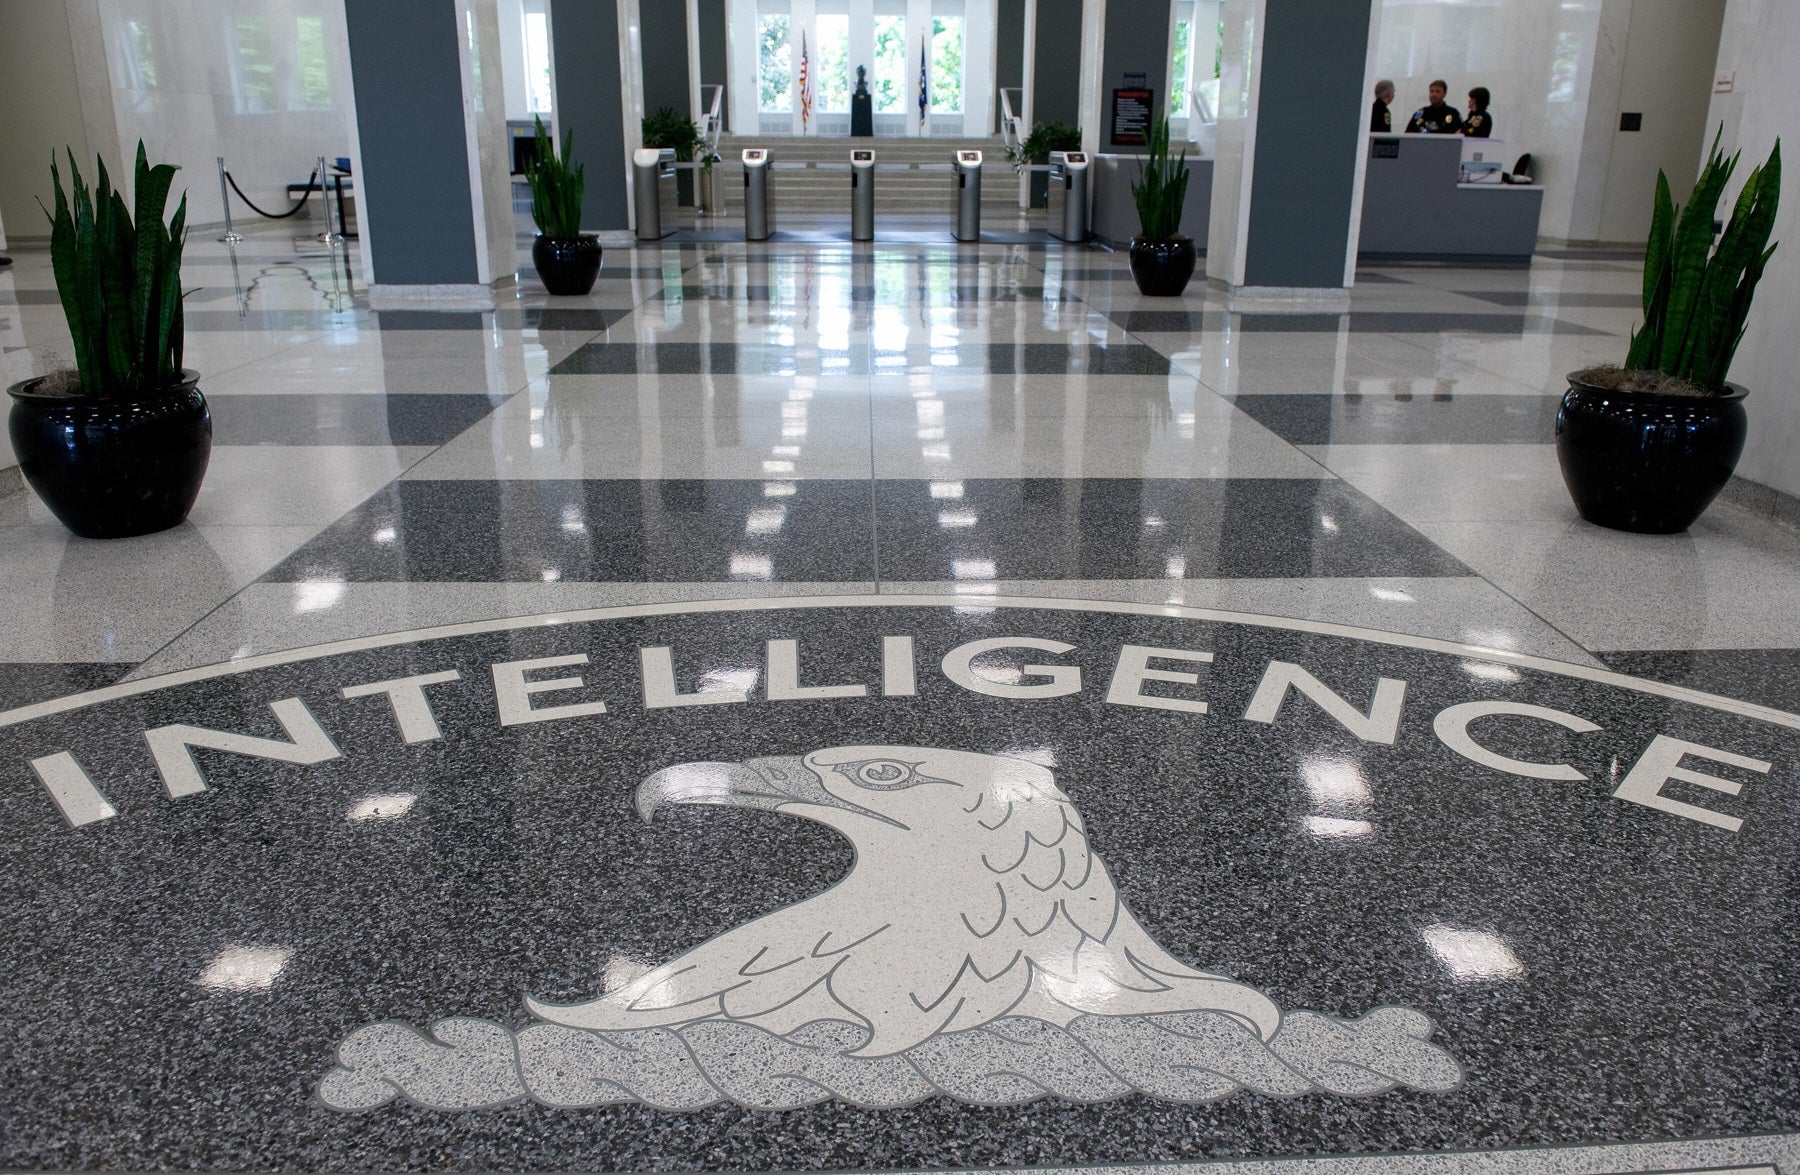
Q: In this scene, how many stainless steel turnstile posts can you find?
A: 5